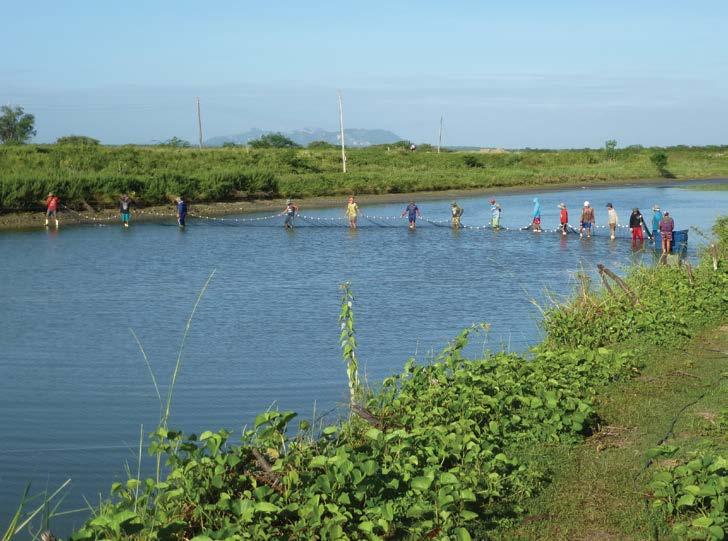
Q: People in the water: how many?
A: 15